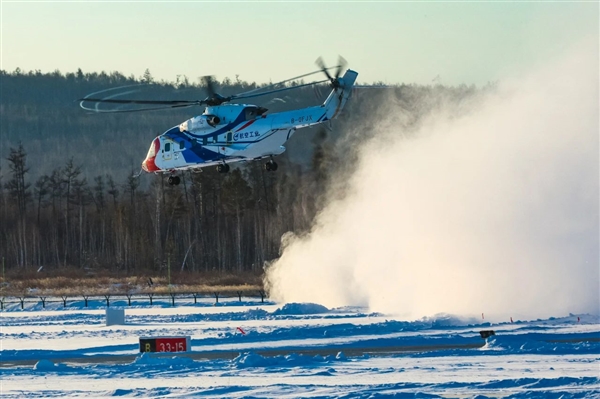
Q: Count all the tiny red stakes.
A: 4